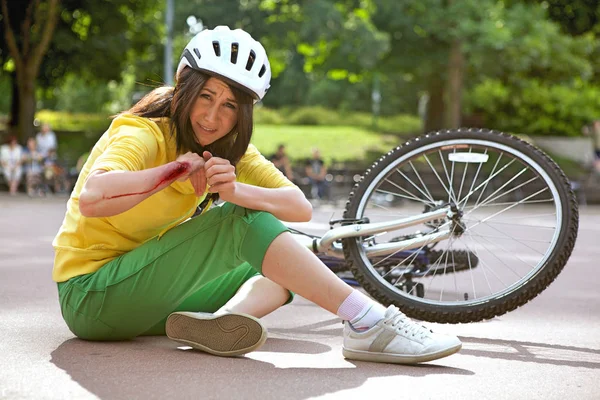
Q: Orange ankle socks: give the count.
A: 0